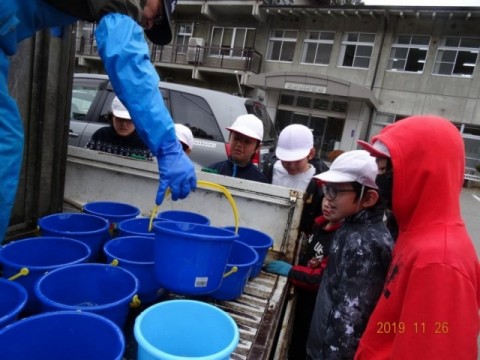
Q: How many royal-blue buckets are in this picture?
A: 12